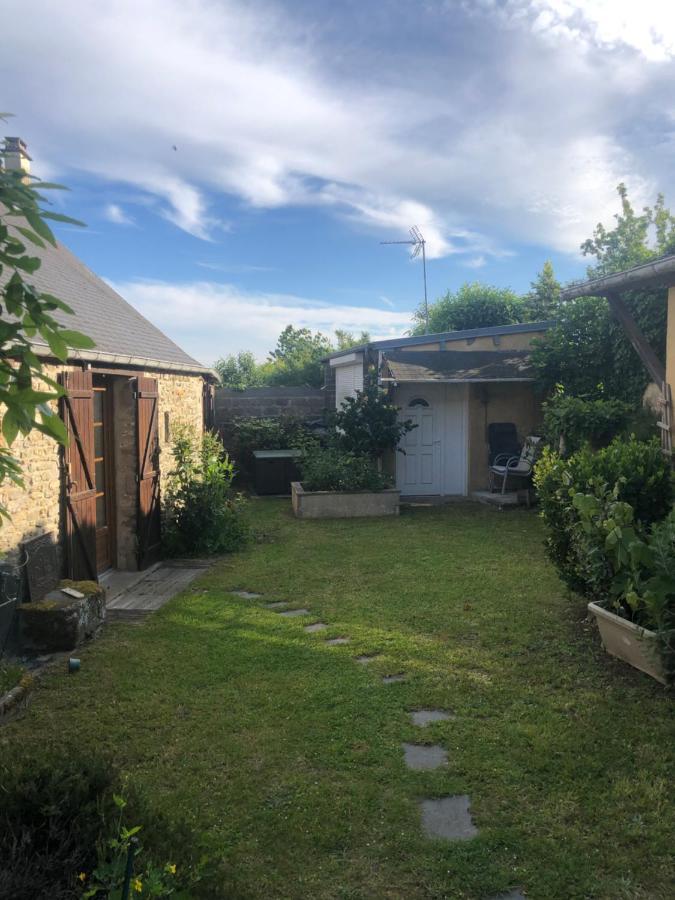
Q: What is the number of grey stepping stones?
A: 11